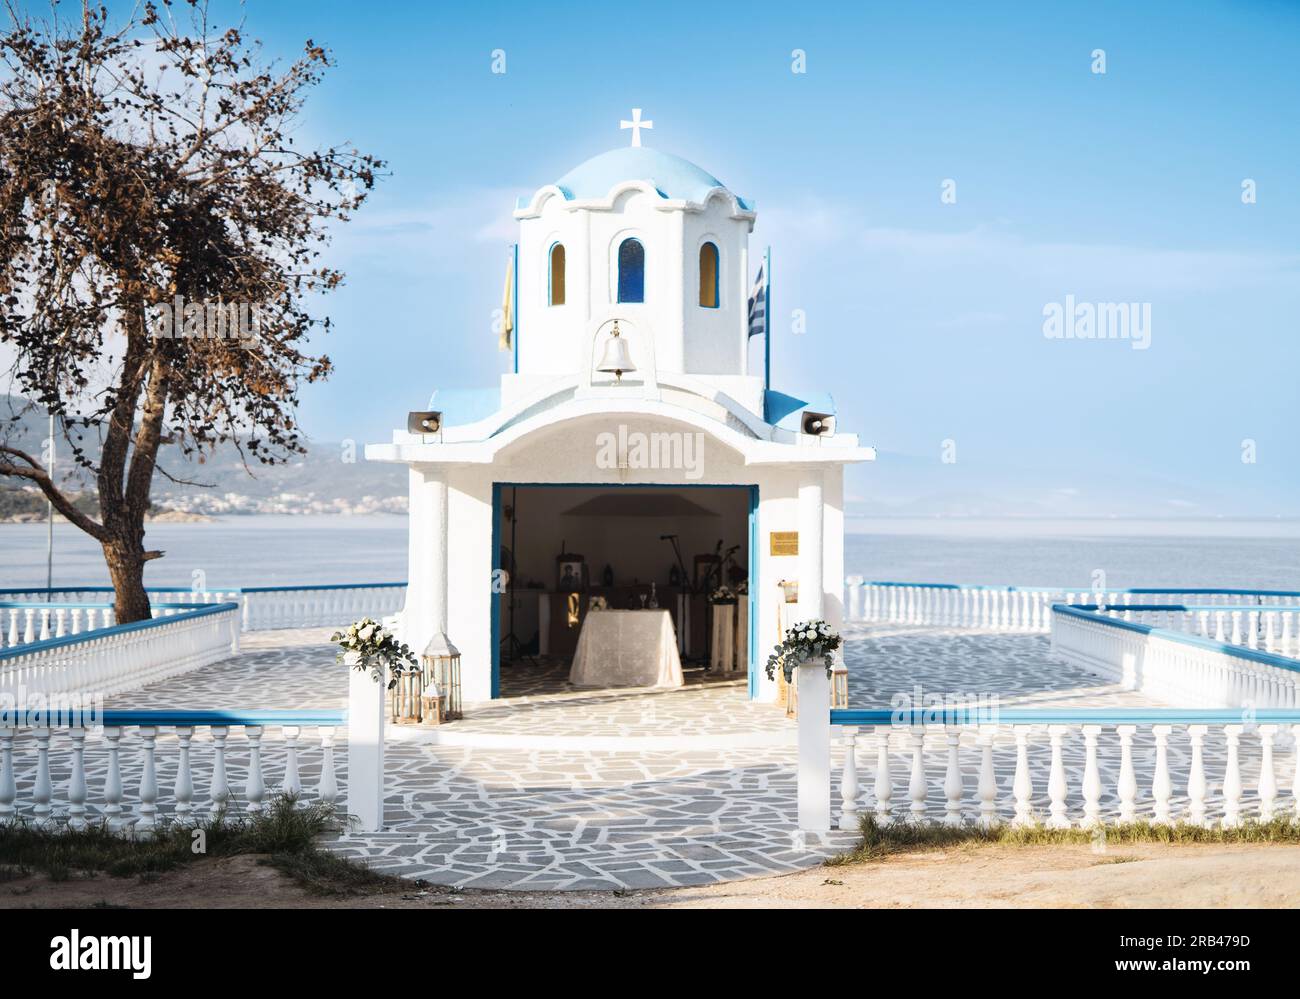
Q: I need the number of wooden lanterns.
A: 5